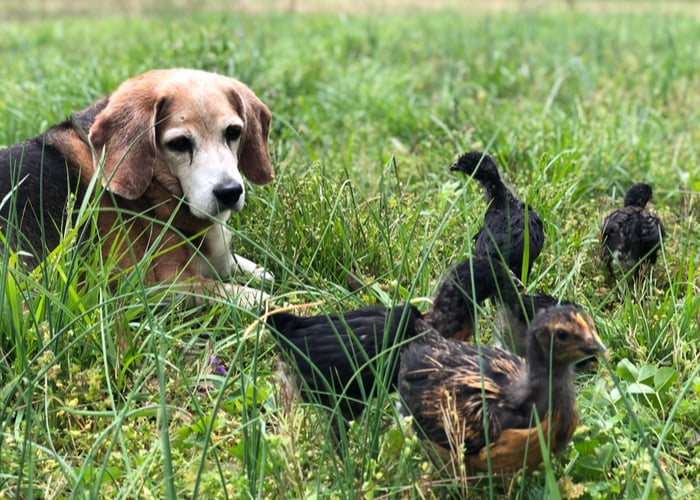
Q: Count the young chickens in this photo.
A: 5